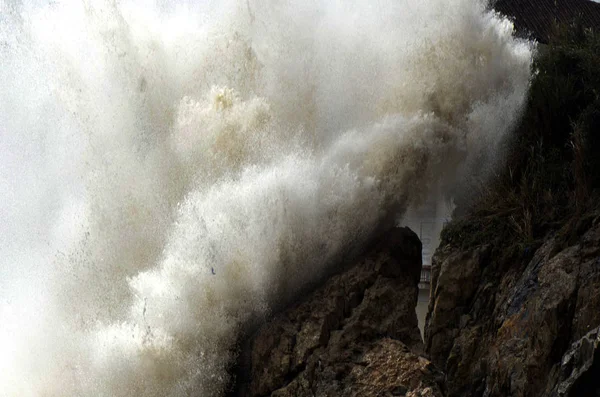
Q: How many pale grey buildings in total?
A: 1